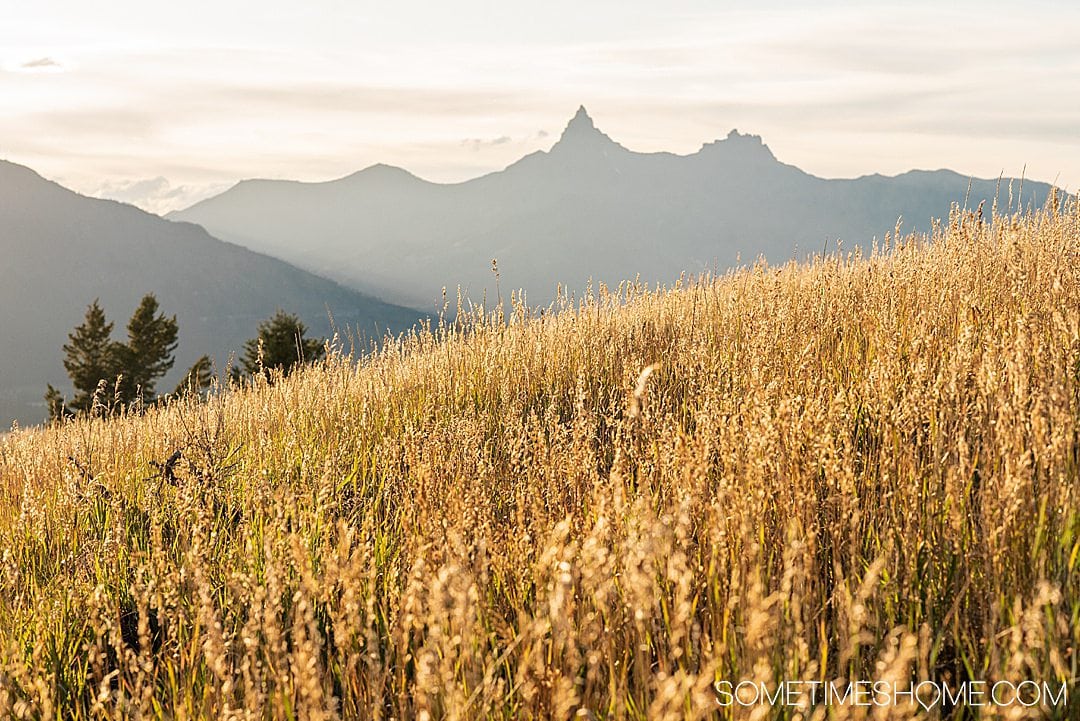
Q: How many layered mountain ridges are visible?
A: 2